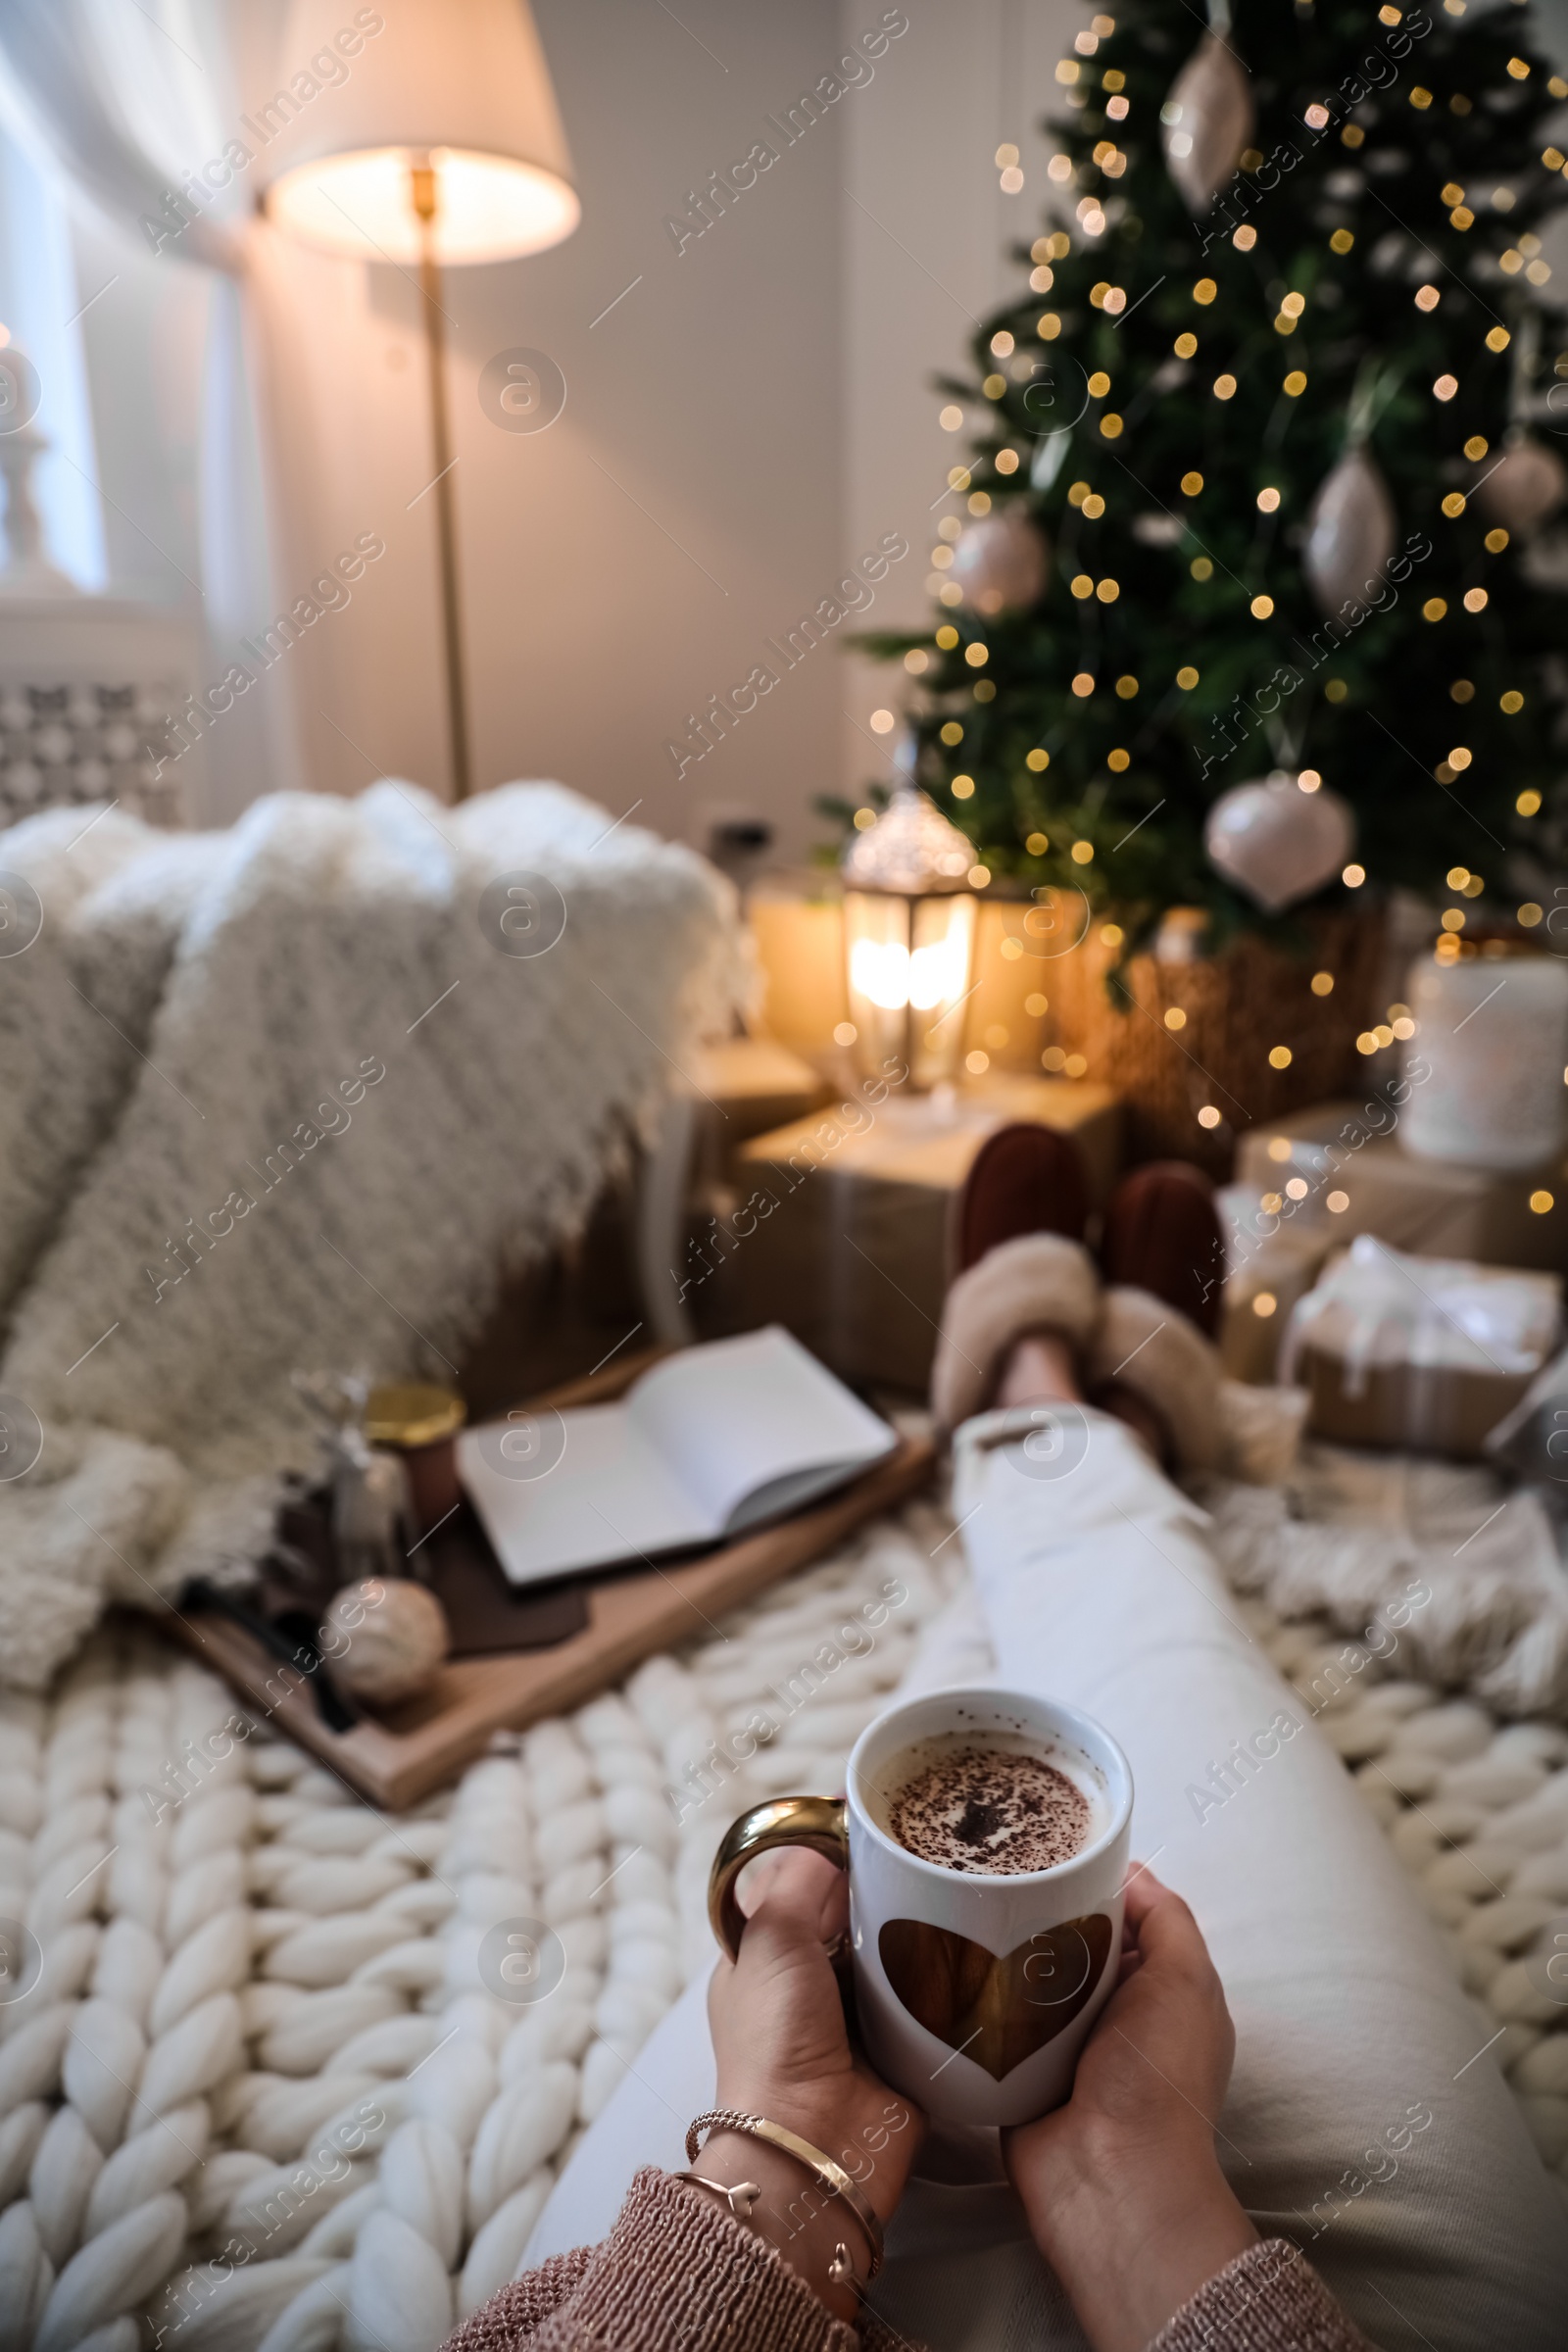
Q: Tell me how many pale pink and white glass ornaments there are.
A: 5